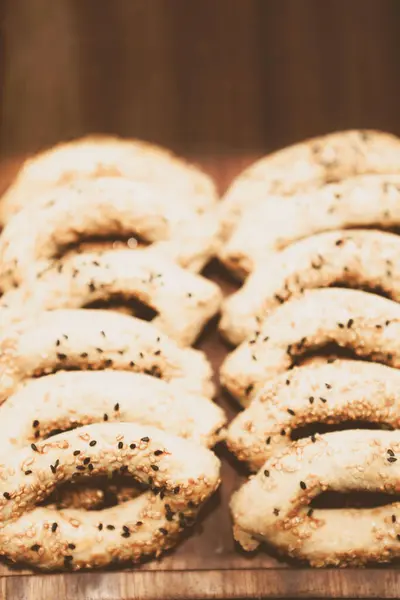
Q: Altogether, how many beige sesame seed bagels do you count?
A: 12